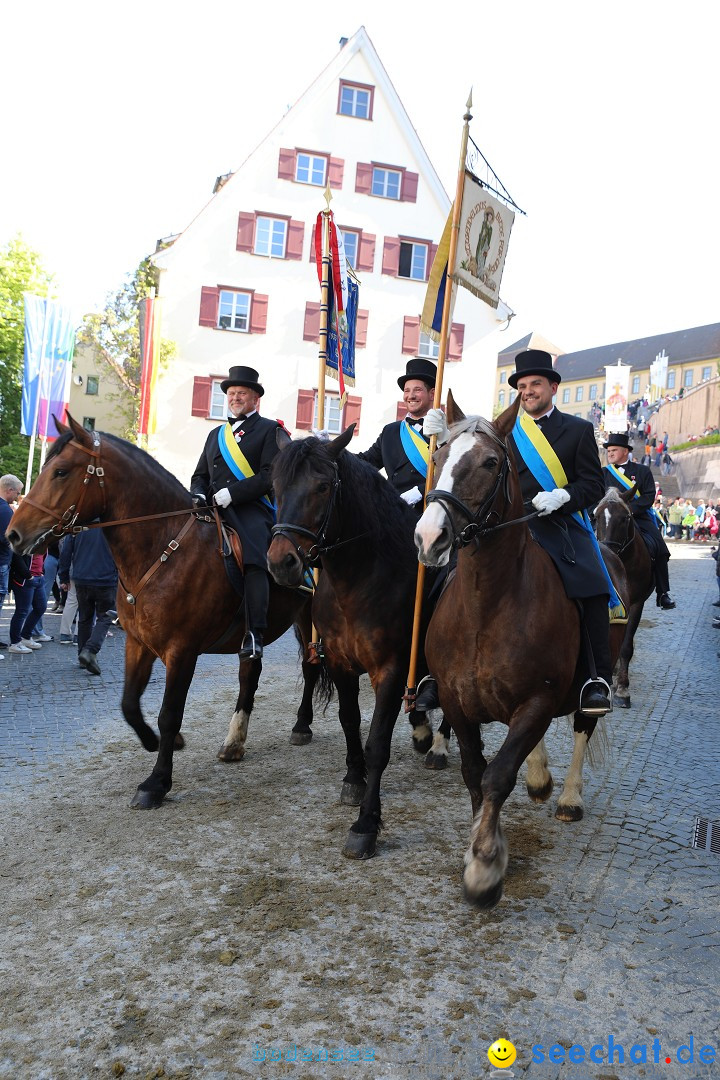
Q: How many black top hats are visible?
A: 4